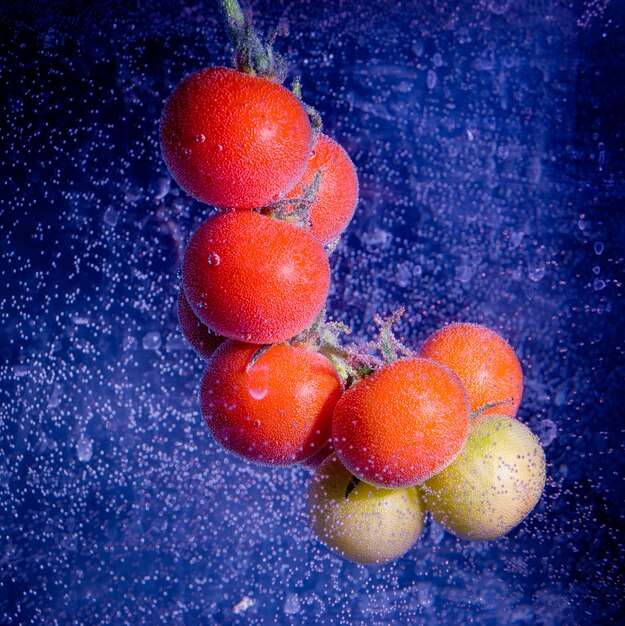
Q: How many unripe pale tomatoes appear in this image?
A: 2